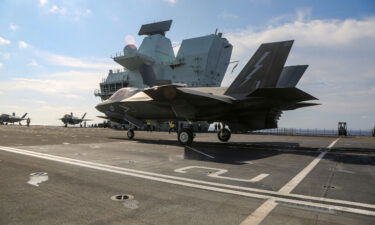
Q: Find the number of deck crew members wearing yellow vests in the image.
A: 2